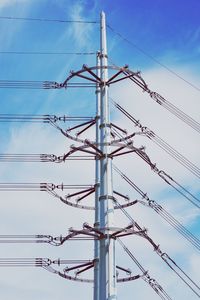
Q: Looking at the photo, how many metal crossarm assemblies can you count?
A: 6